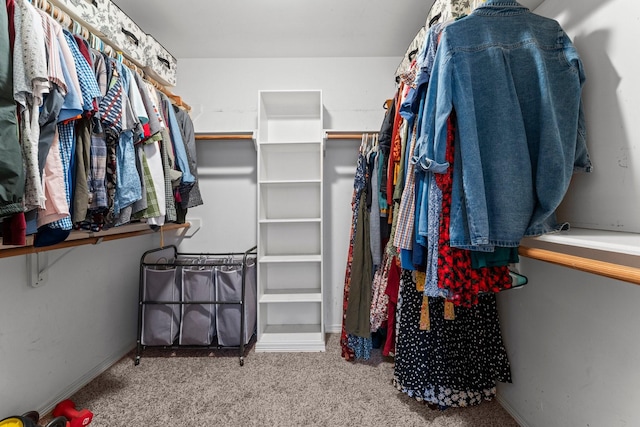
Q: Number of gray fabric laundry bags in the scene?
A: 3